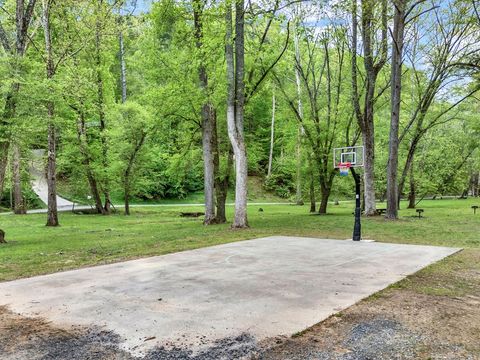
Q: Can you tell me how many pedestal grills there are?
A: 2